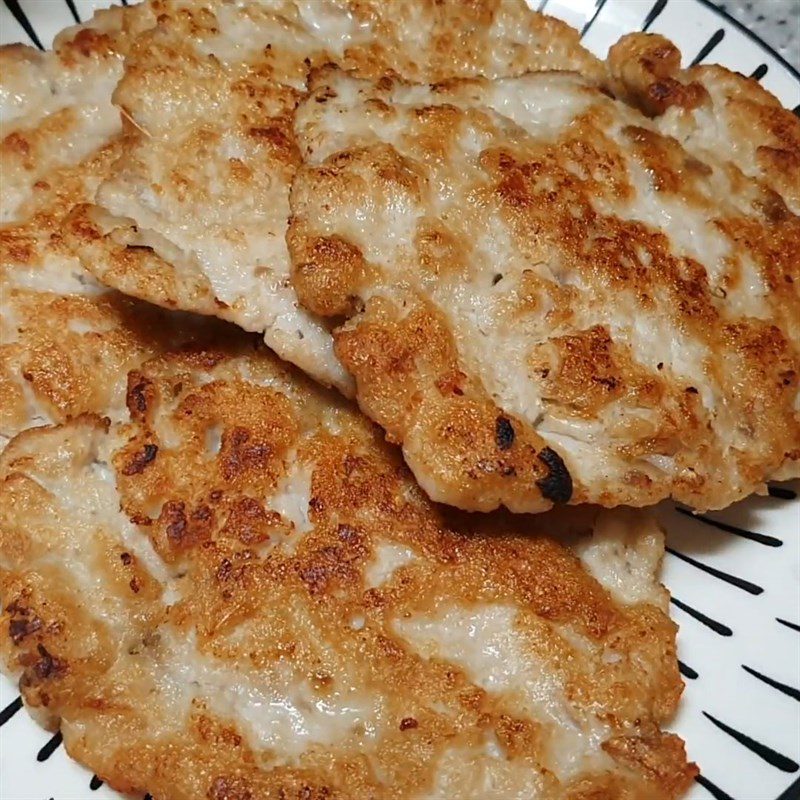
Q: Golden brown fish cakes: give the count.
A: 4